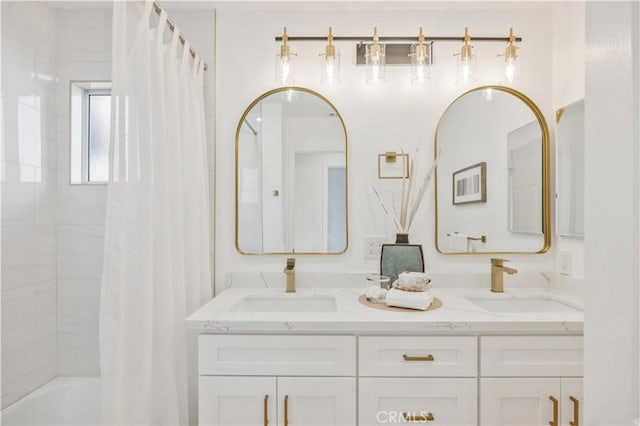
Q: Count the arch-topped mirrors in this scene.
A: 2